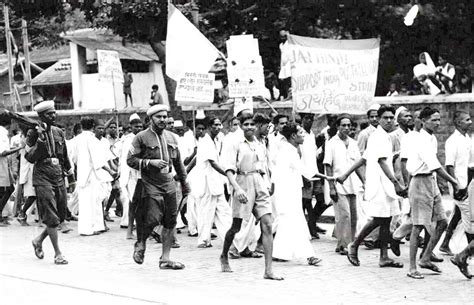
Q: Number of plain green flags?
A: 0